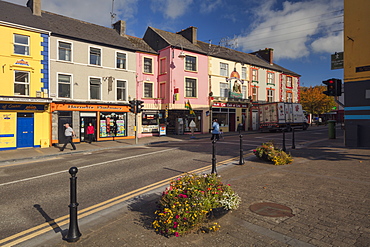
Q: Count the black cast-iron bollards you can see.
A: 5